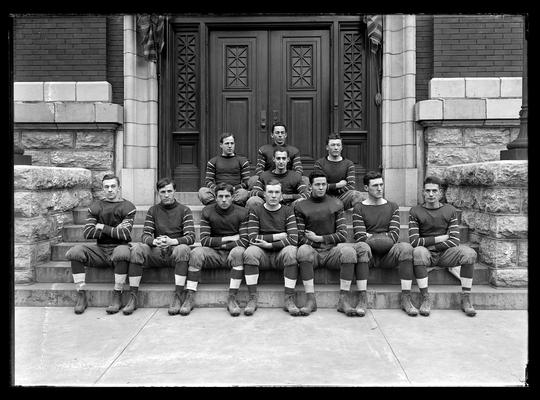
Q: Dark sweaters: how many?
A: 11